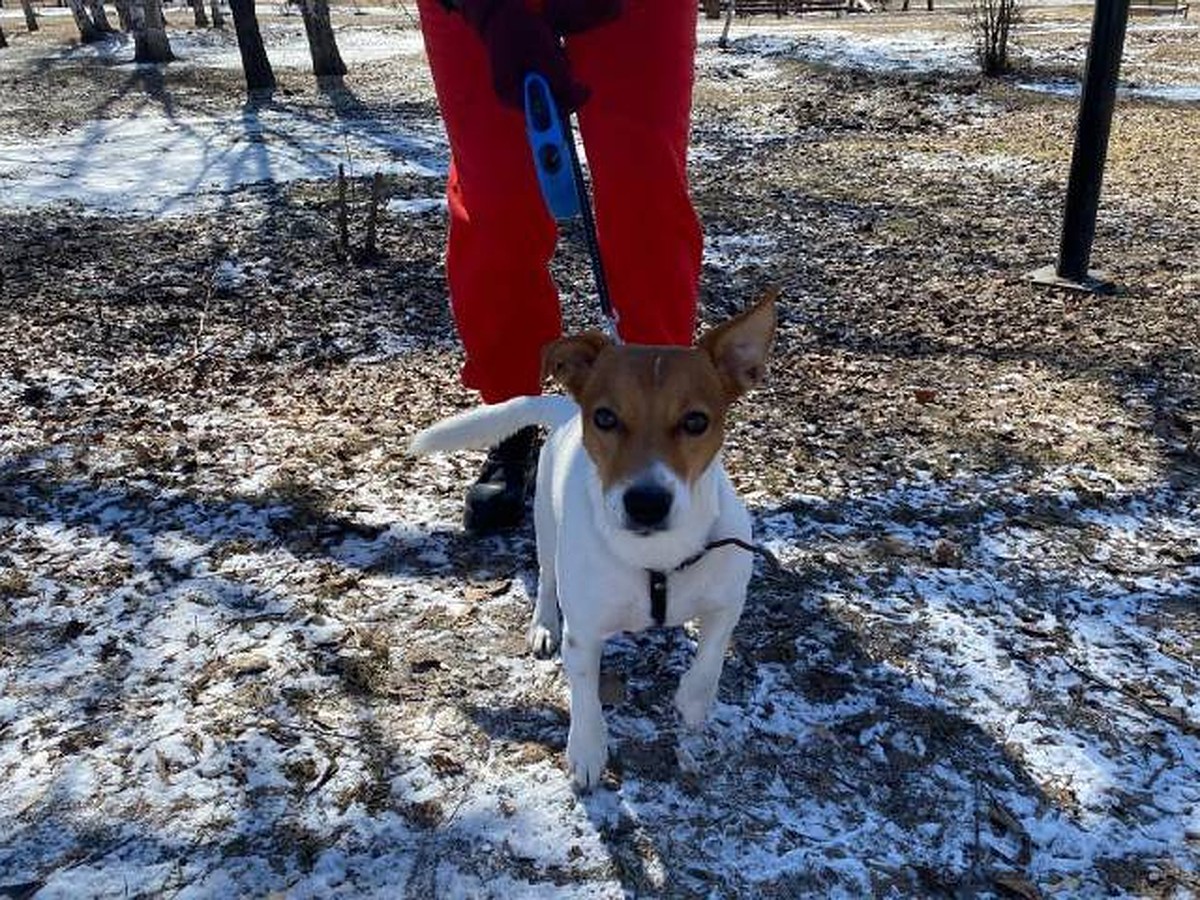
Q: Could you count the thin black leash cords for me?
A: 1